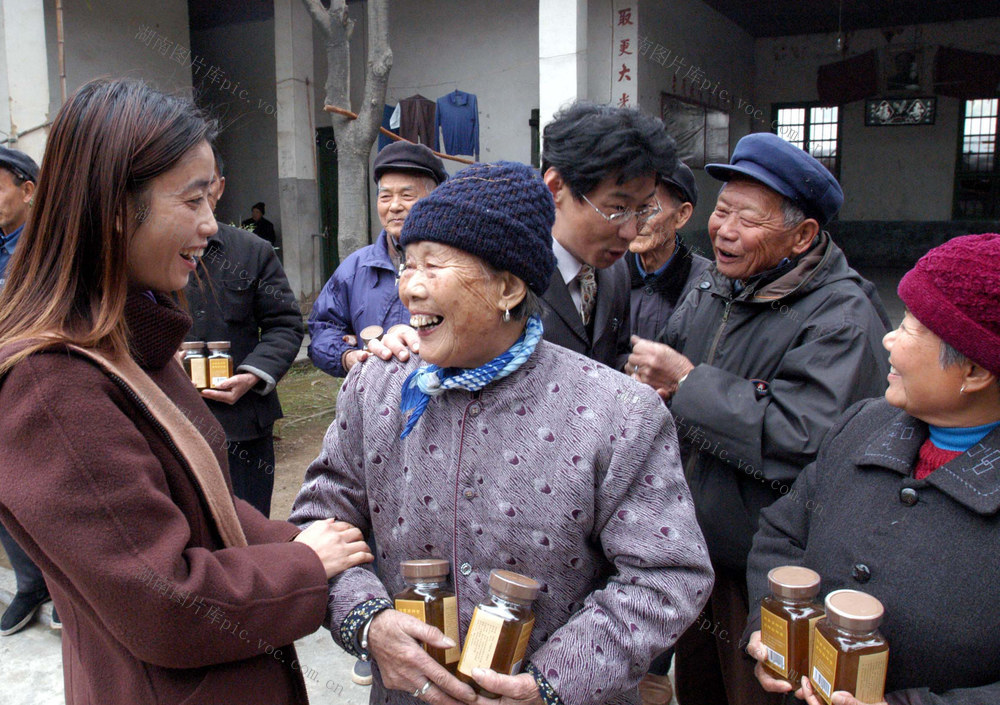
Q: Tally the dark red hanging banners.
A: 2